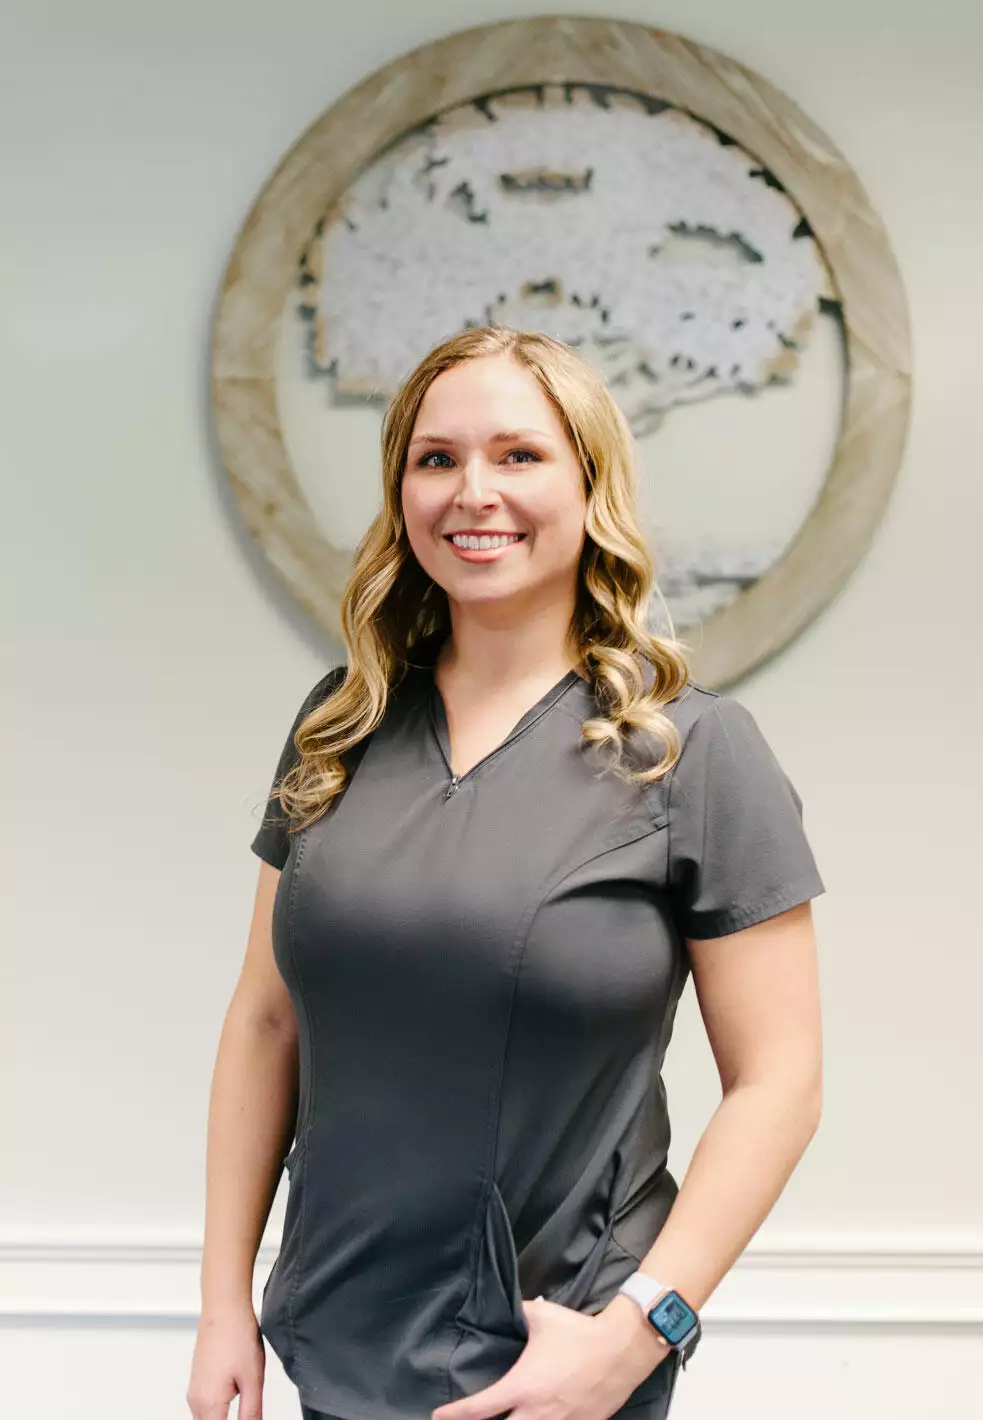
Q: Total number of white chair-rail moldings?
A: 1